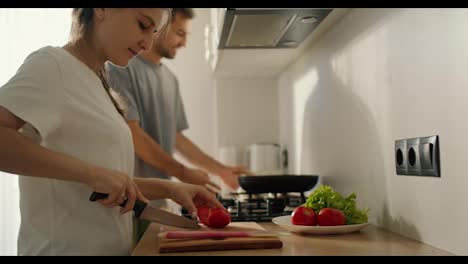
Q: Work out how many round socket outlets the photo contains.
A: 2